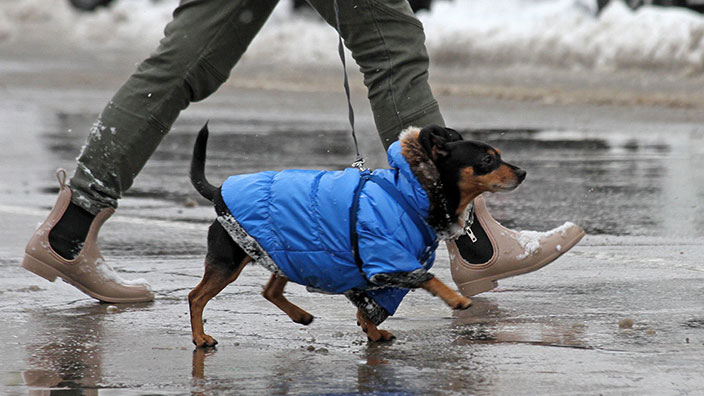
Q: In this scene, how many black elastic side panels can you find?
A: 2